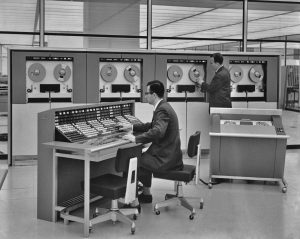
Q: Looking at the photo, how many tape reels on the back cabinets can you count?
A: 8